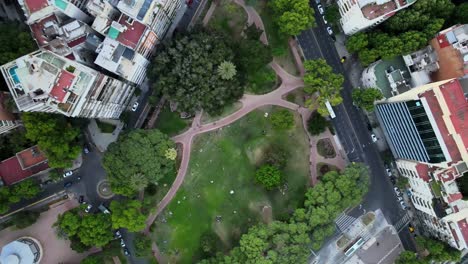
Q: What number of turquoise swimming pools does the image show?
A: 3